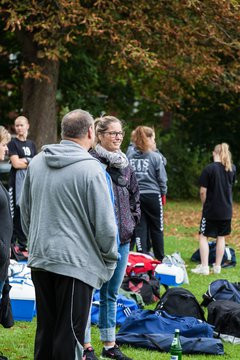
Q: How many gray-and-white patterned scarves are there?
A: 1